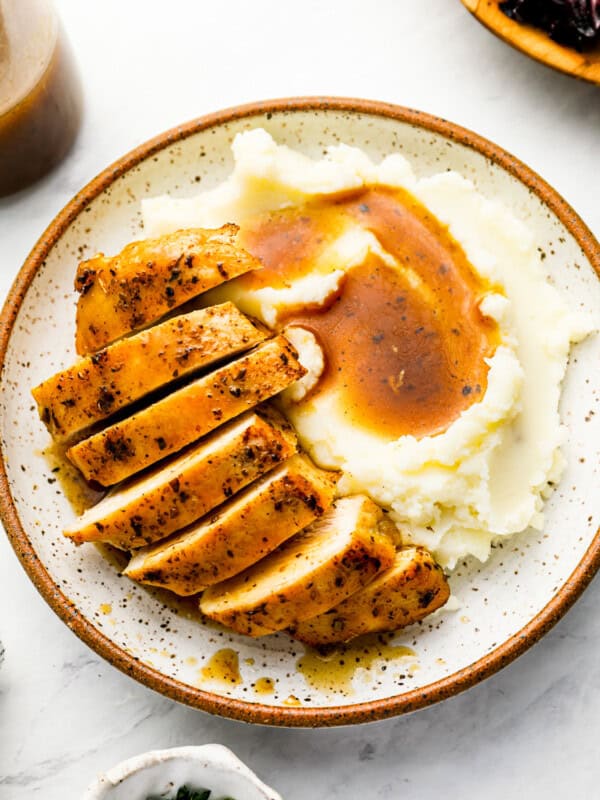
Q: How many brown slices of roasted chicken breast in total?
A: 7